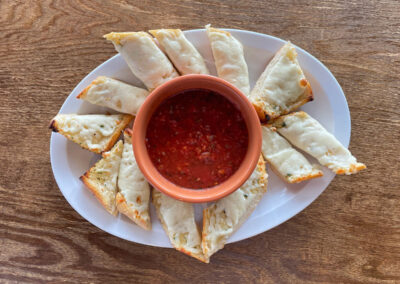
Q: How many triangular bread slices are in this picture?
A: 3